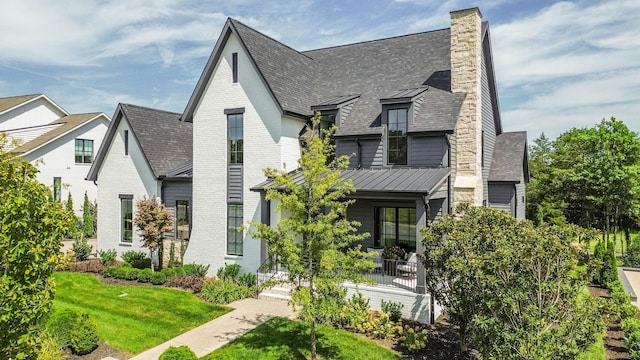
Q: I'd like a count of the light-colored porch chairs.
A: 2